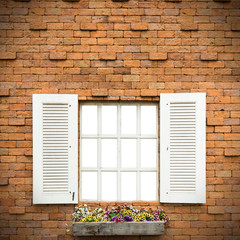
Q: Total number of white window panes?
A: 12